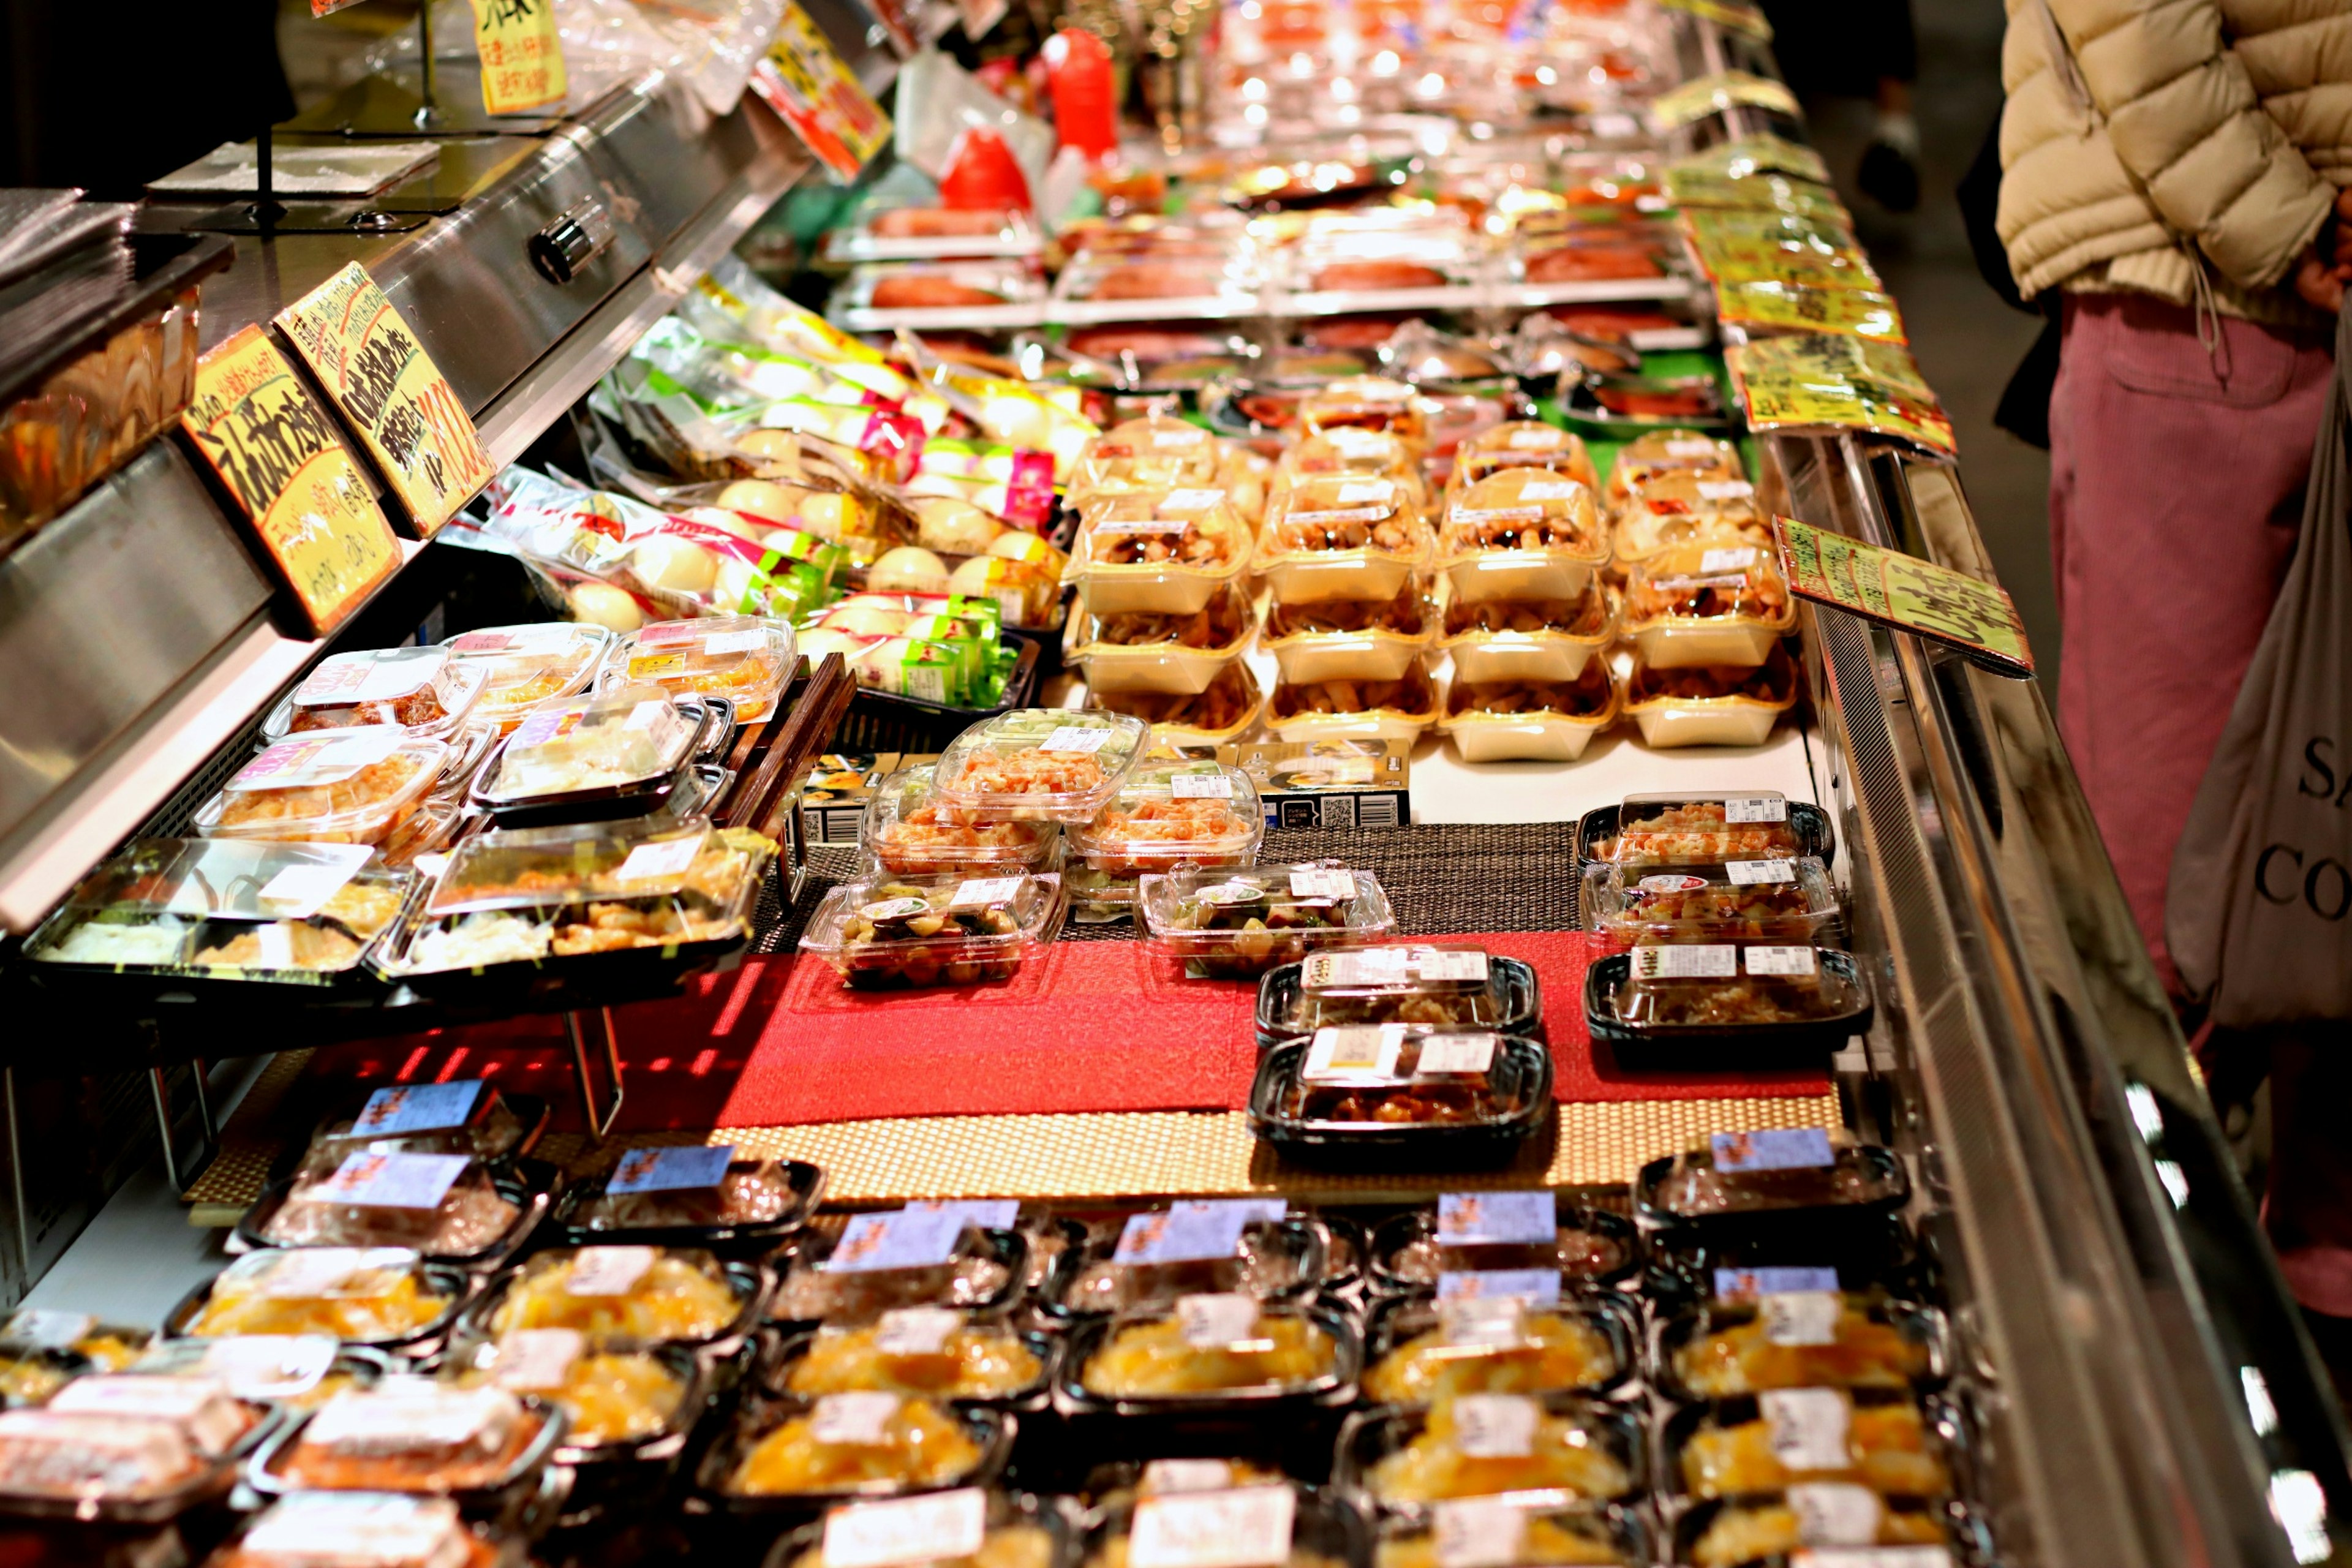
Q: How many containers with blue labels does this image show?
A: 11